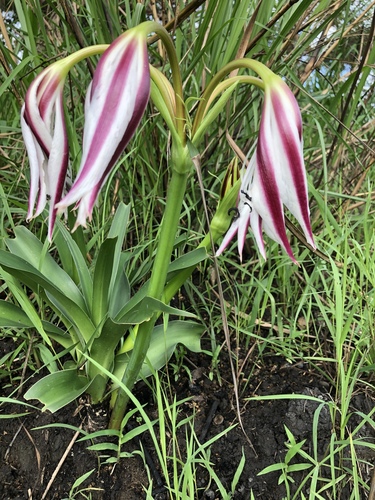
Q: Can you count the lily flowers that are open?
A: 3